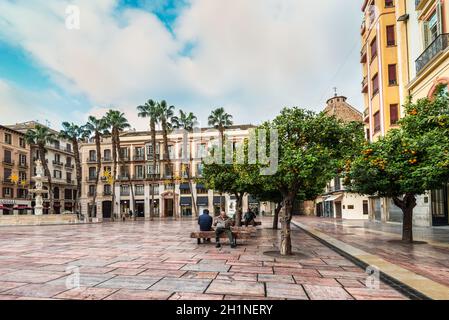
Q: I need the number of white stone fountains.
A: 1